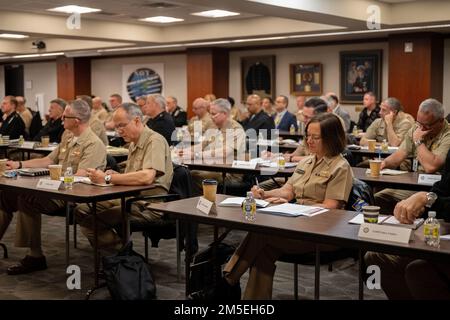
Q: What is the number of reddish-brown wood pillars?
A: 3